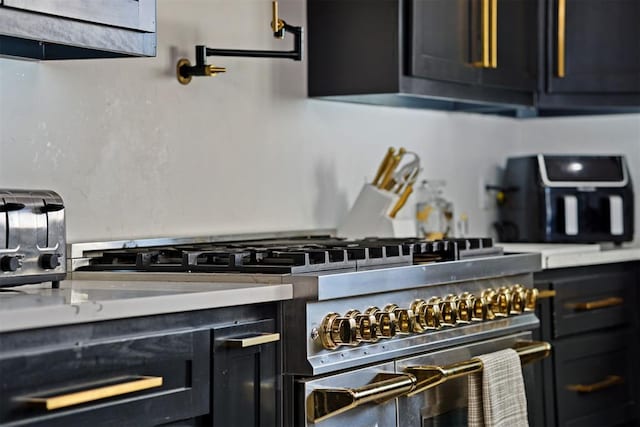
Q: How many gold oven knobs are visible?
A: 11